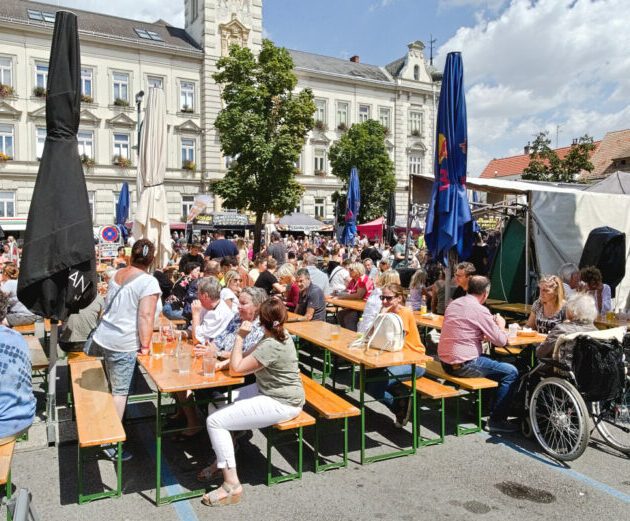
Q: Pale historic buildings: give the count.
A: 1